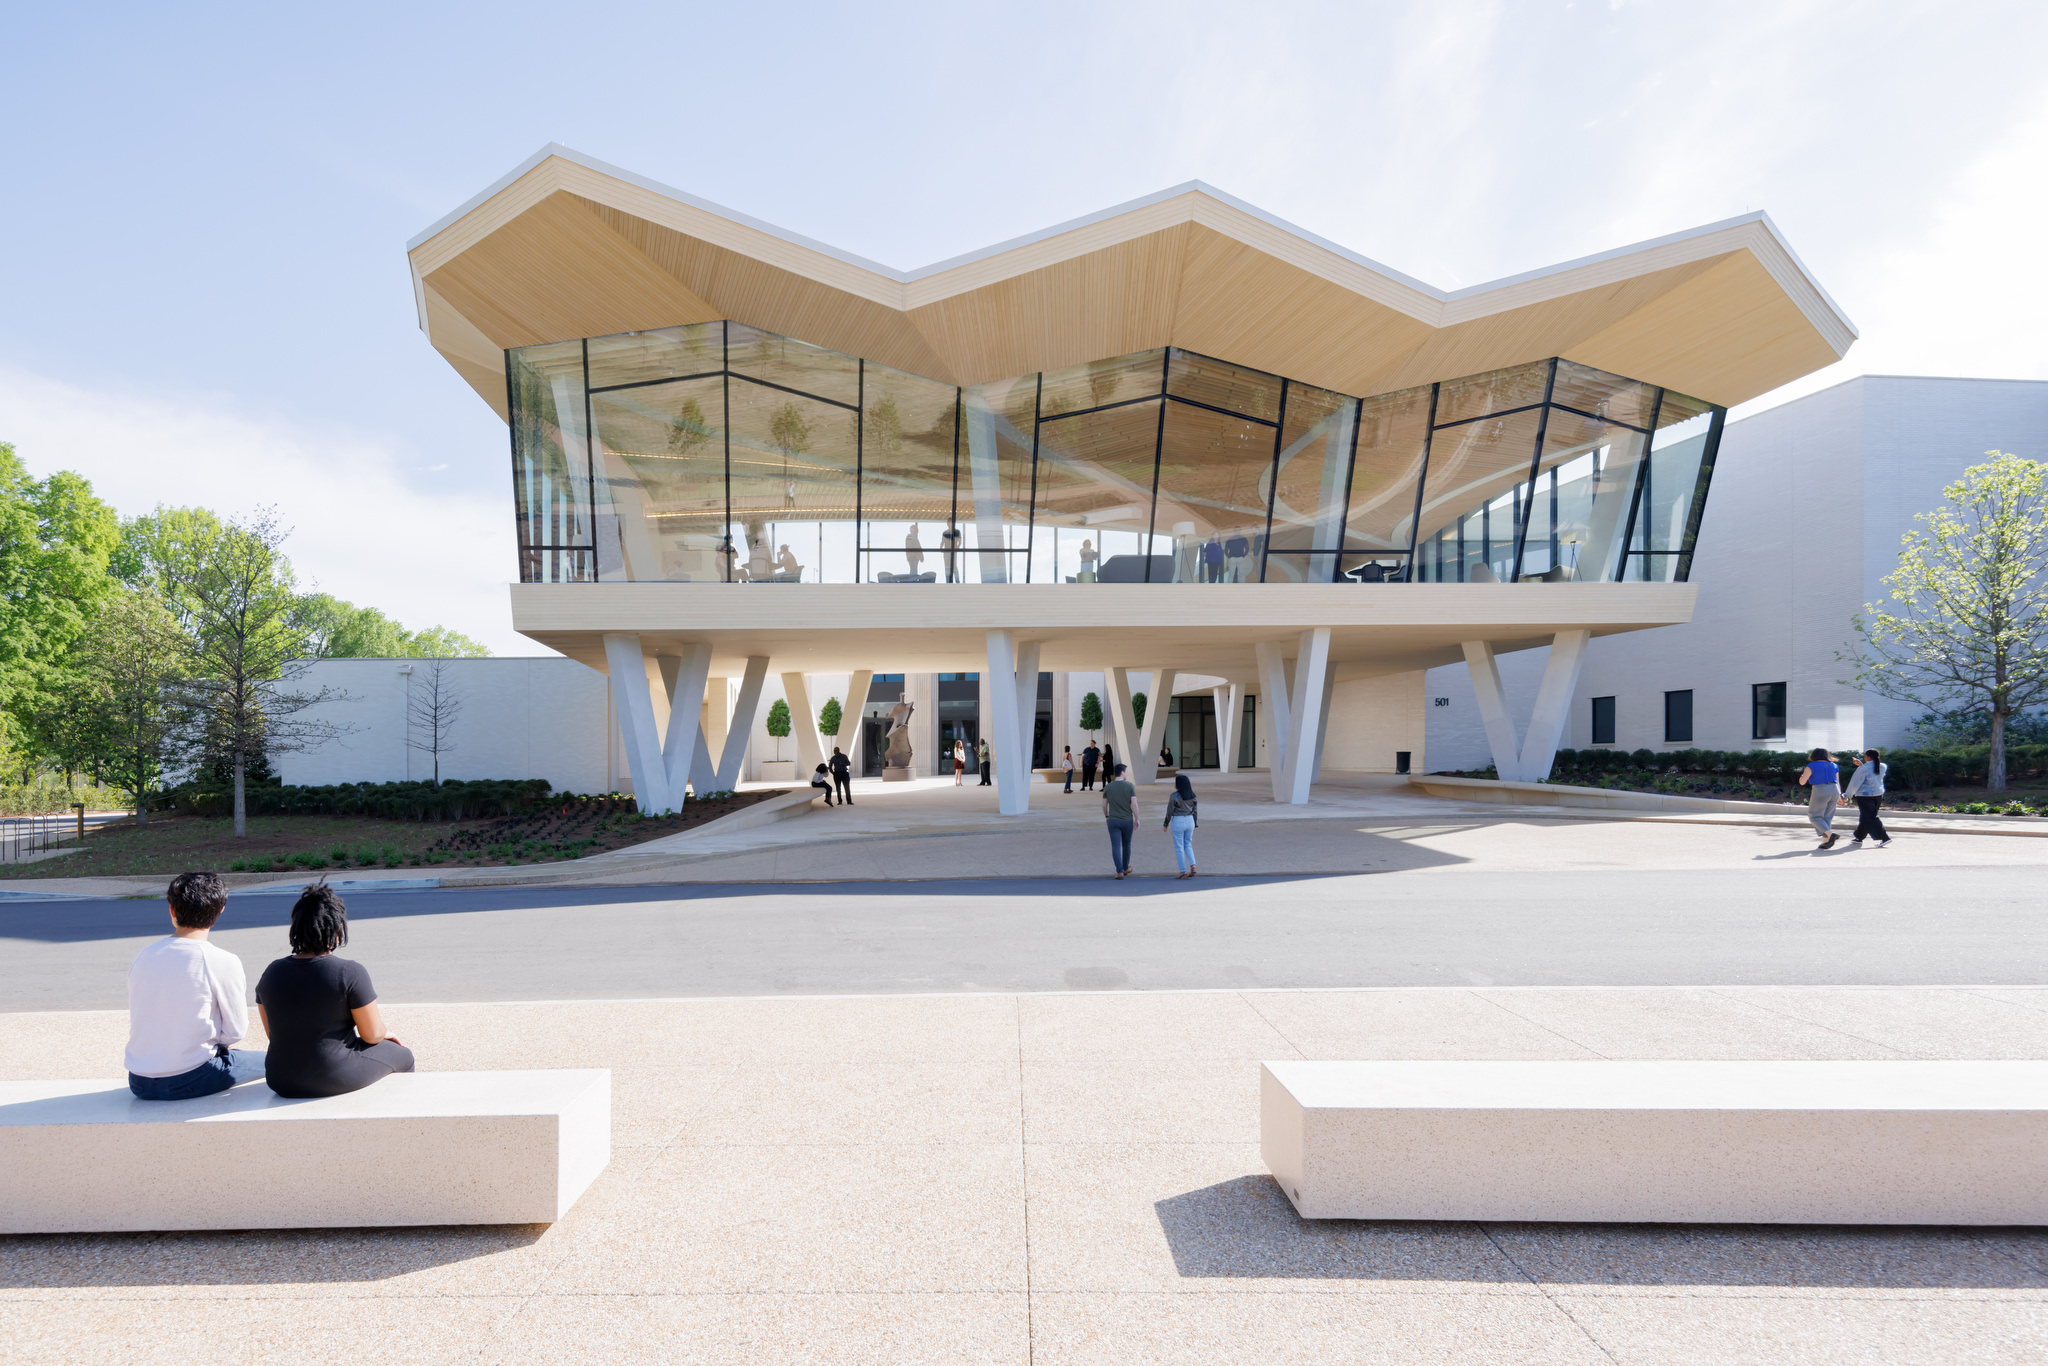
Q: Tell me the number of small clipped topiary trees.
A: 4